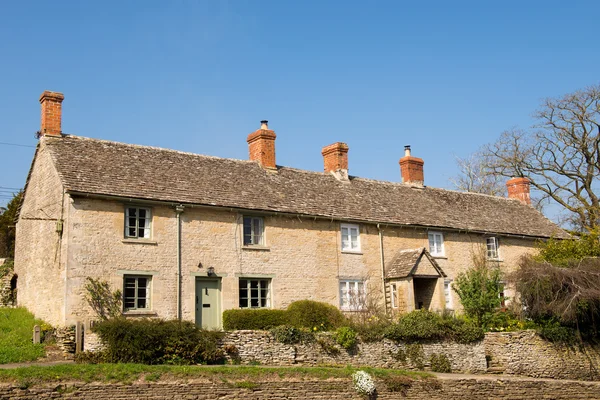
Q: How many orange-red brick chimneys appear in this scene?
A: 5